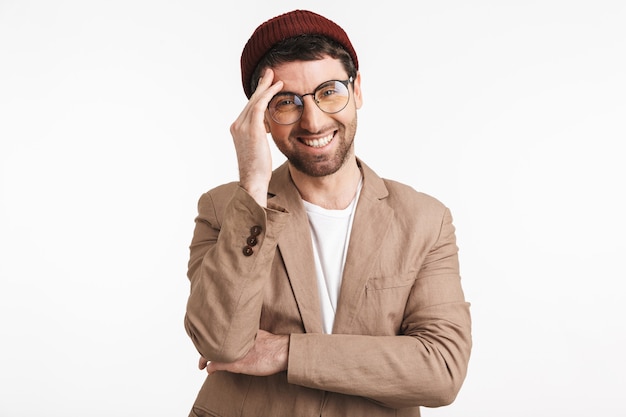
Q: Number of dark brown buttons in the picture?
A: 3